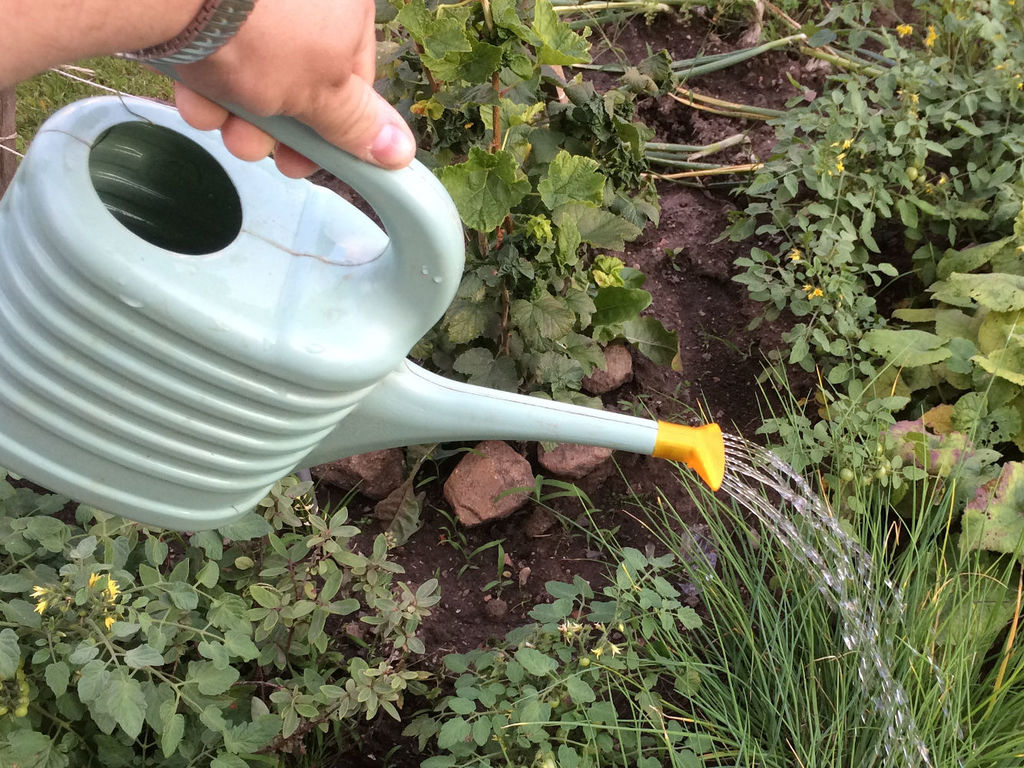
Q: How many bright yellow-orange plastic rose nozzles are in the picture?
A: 1